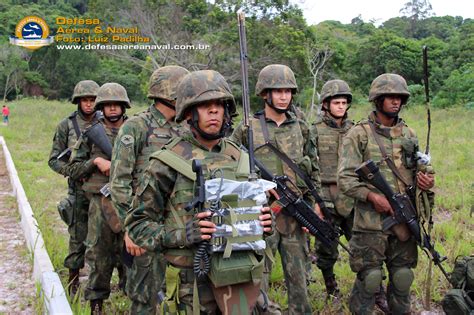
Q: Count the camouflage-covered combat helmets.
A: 7